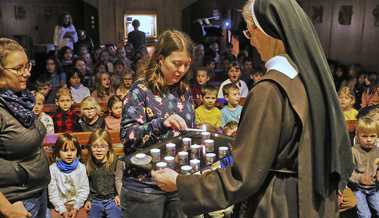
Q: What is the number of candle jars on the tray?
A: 13